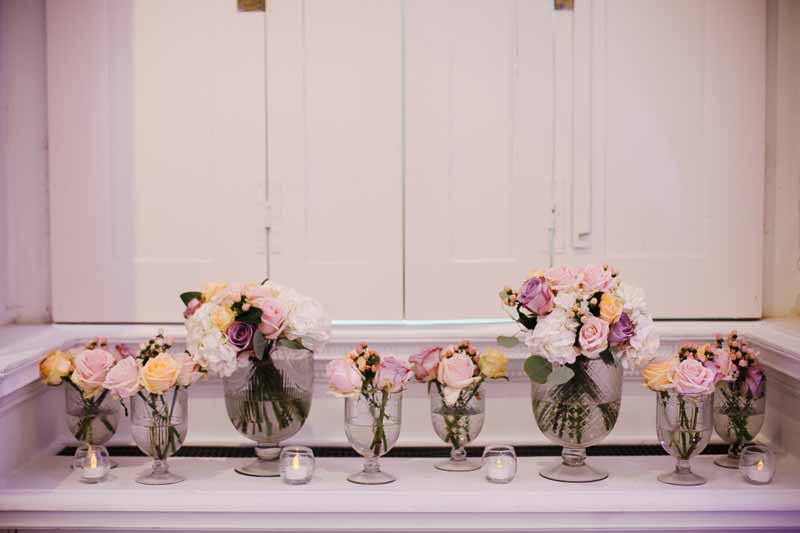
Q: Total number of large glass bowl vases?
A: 2